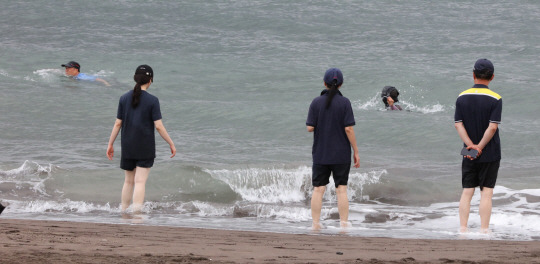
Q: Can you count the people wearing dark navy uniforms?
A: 3